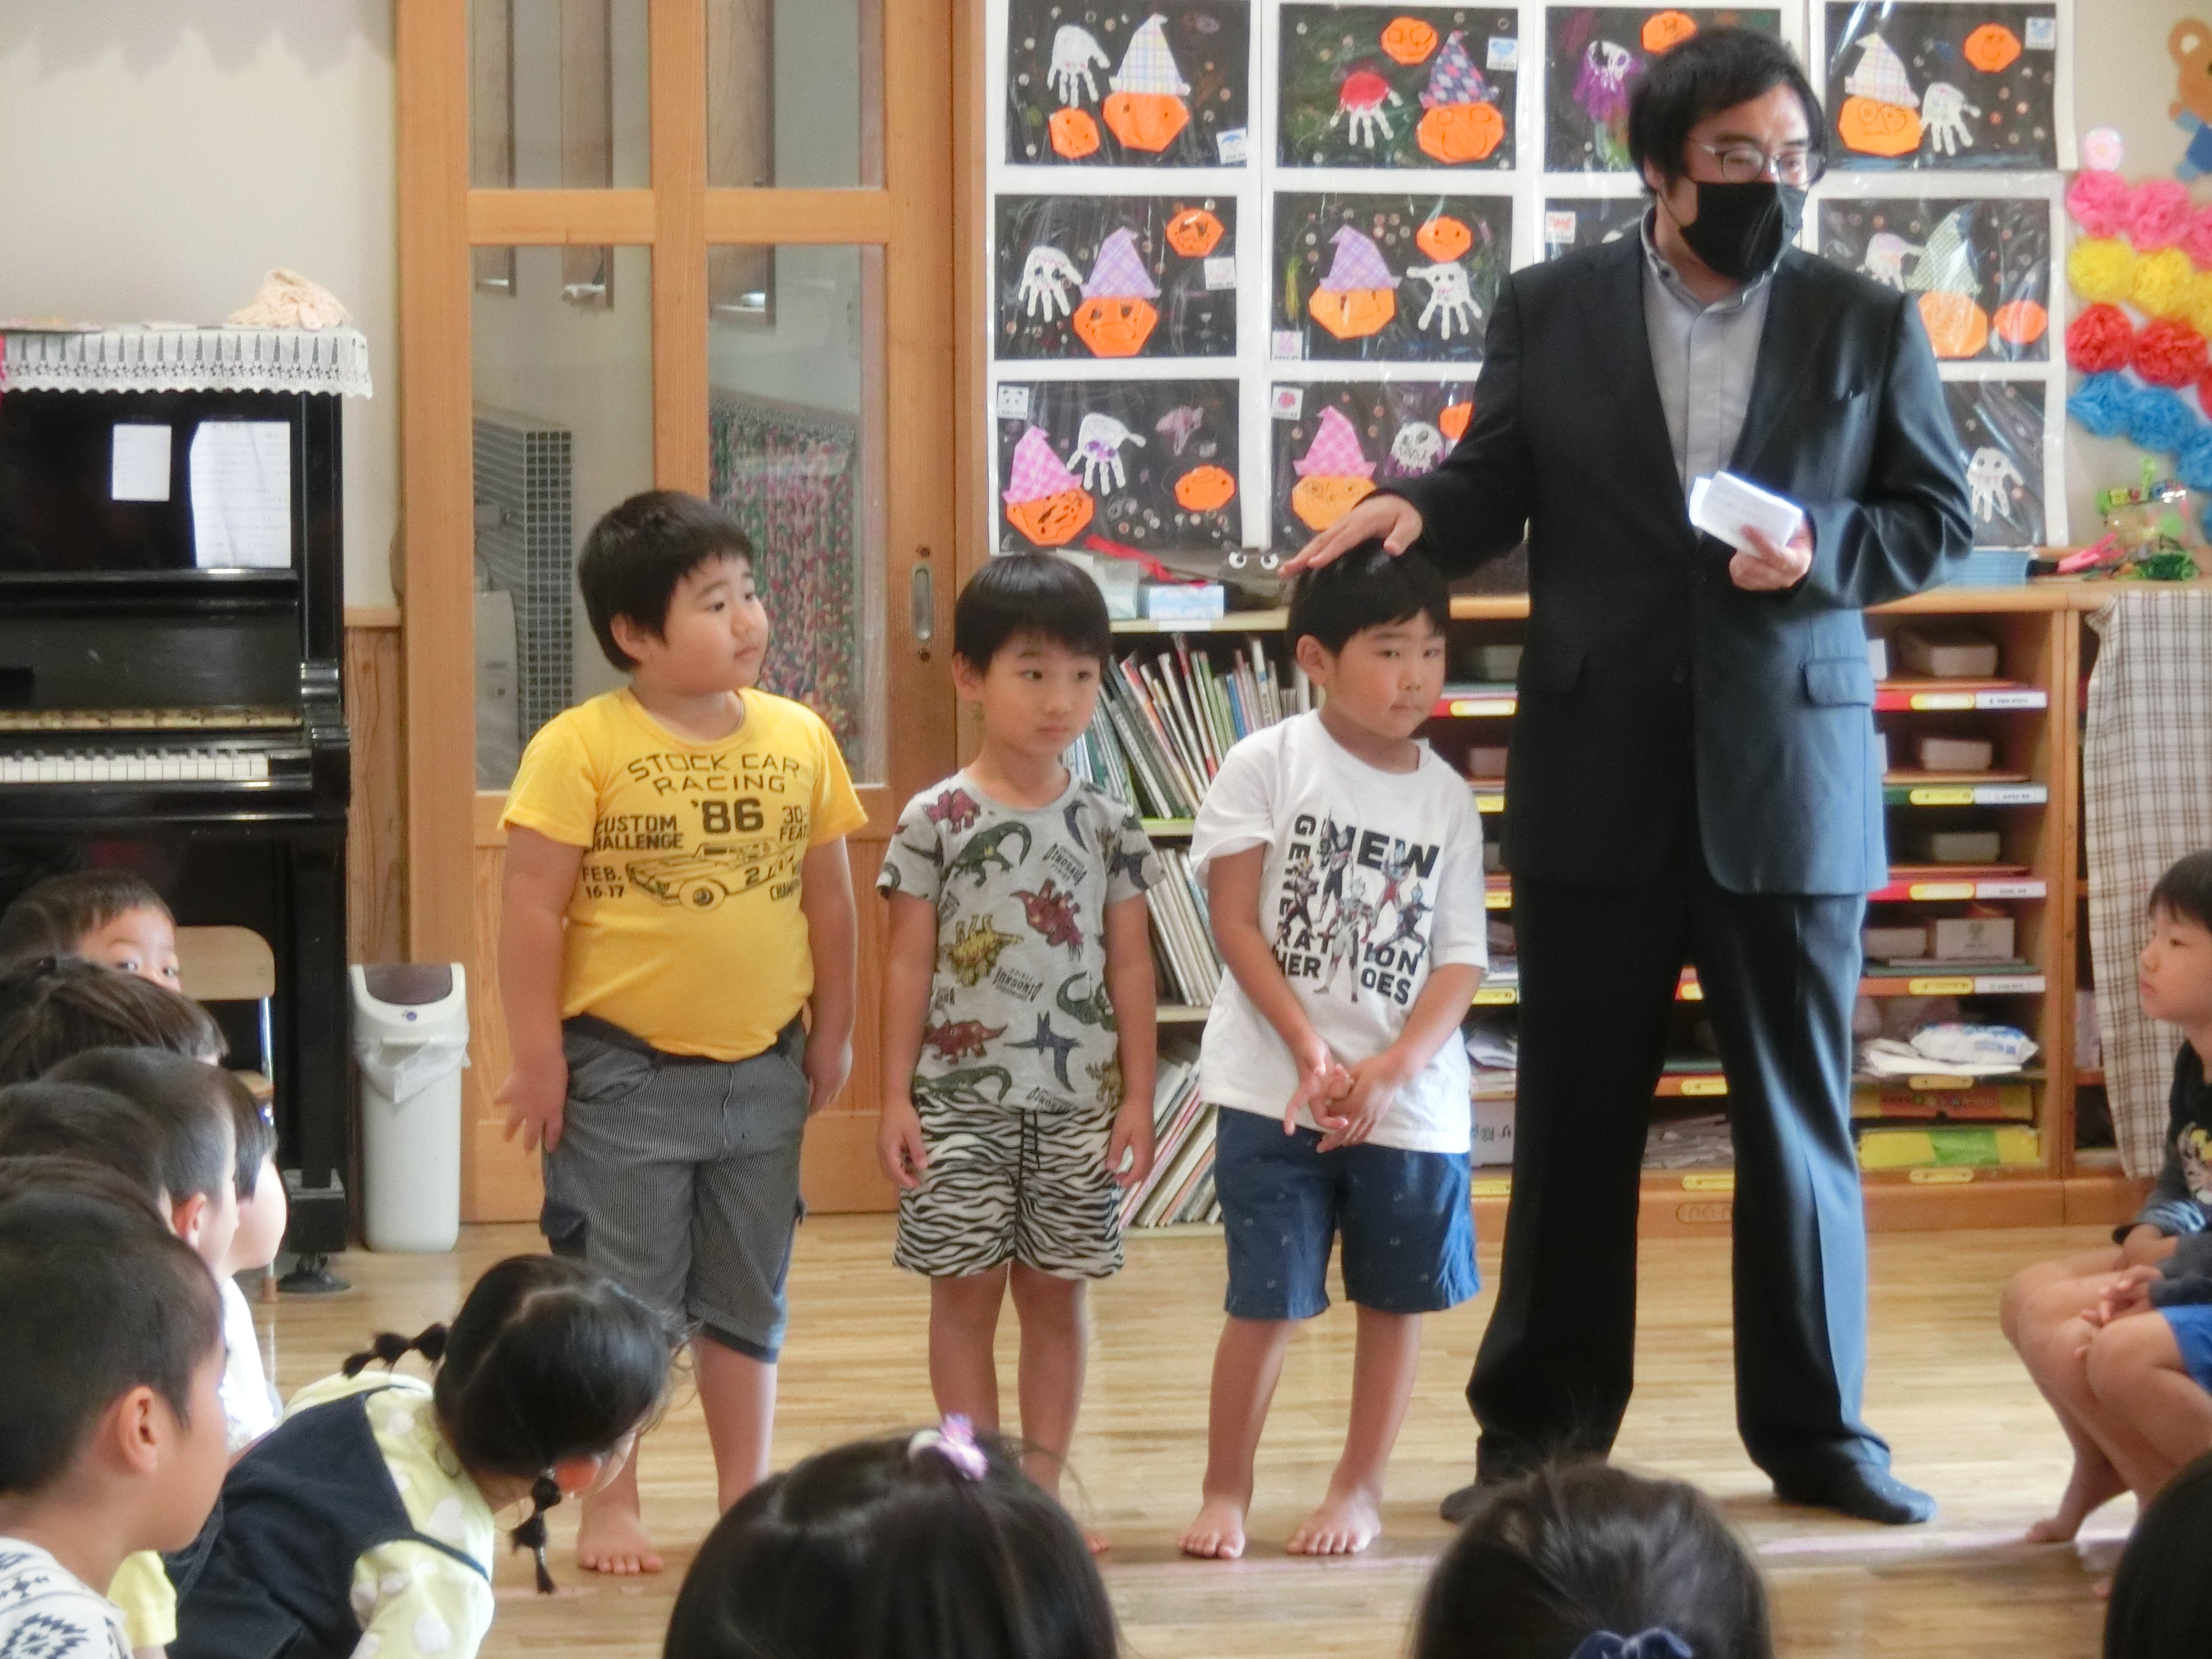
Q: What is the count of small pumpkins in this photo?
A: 9